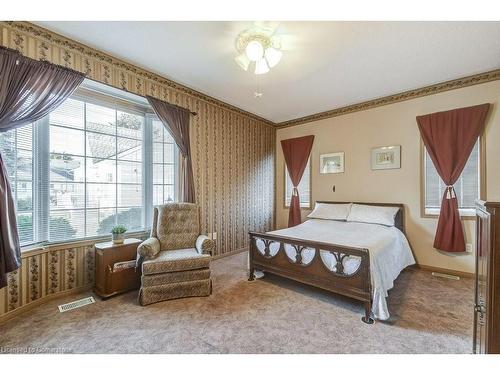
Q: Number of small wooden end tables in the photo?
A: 1